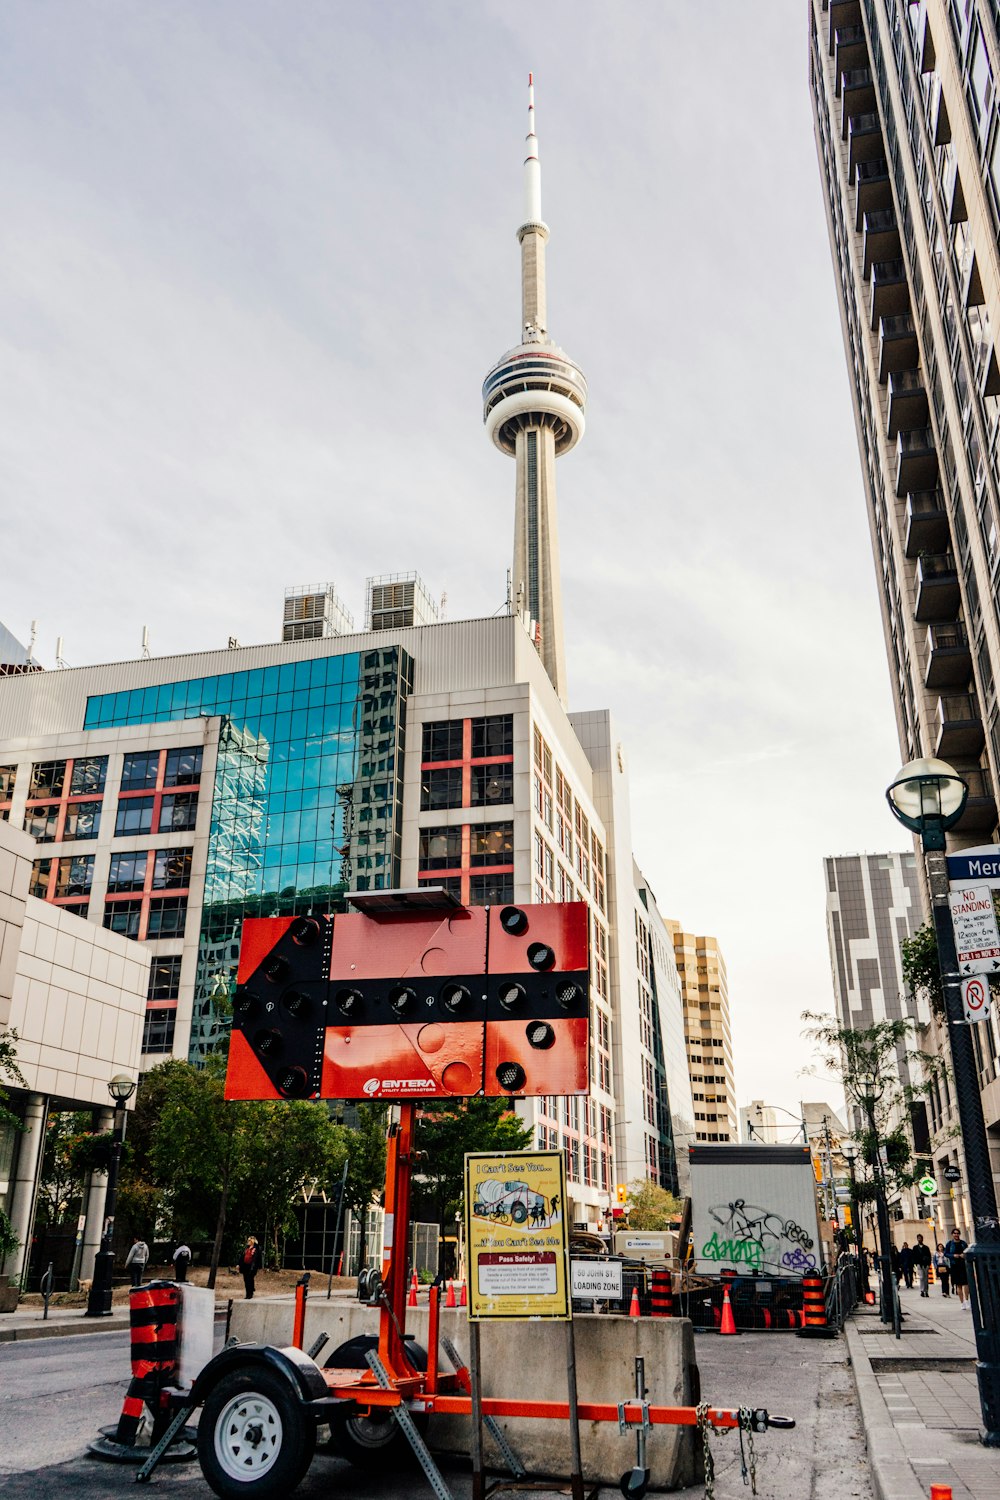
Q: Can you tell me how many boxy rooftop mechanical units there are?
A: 2